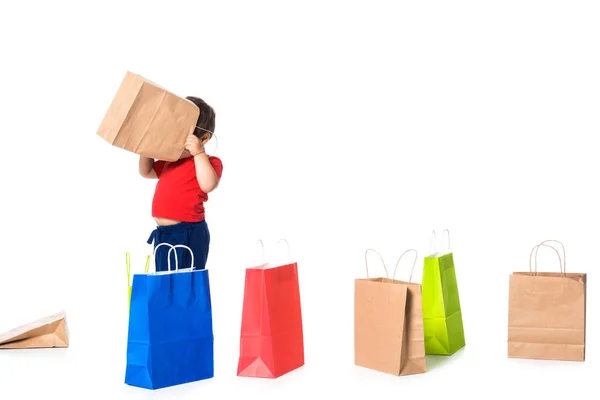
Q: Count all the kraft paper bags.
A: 4